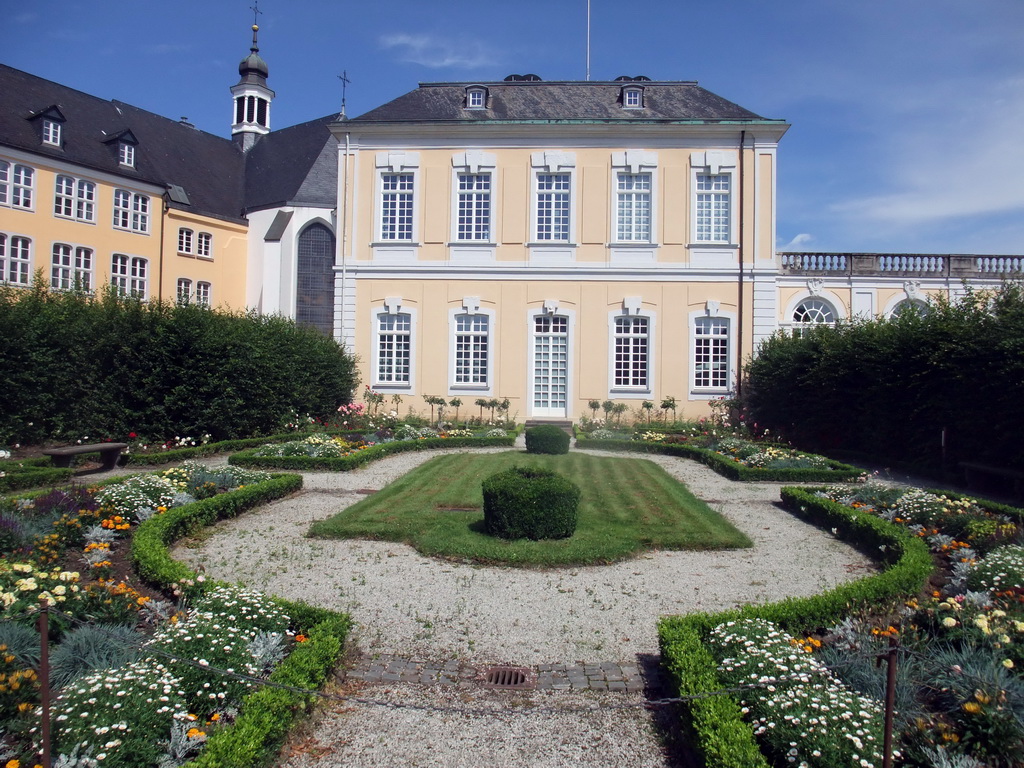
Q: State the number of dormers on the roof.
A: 4